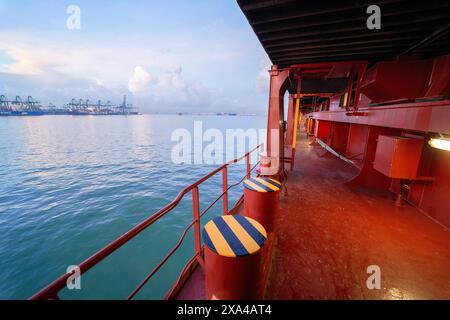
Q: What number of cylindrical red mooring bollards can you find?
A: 2